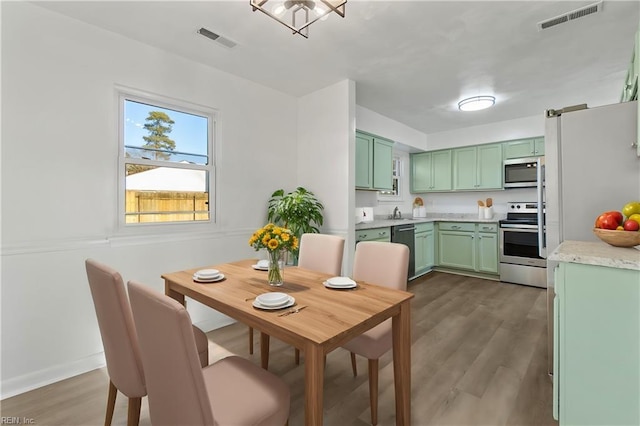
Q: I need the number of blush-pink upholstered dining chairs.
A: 4